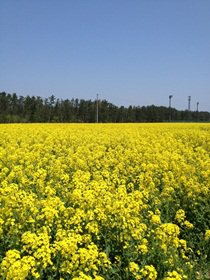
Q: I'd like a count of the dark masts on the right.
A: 3